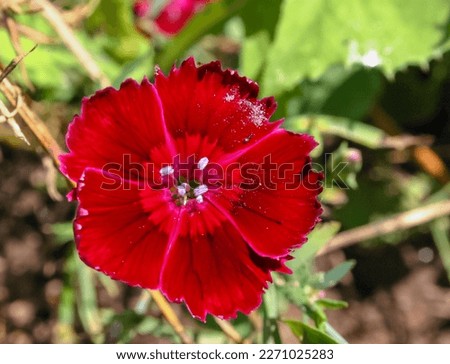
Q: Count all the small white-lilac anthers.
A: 5